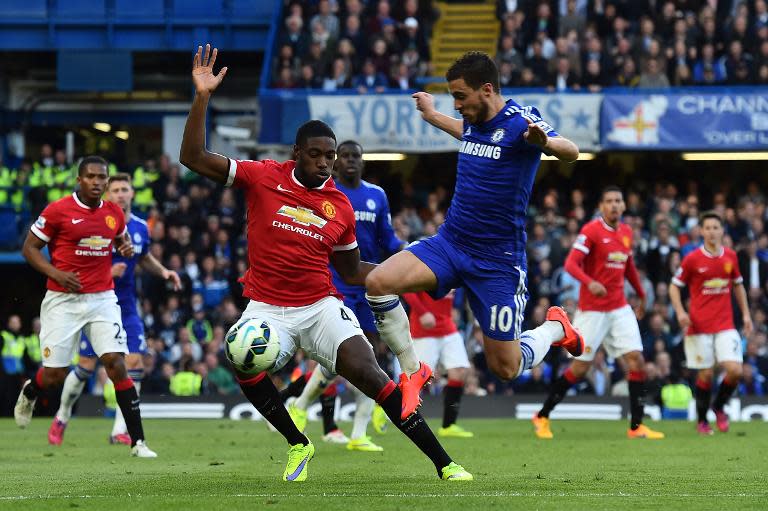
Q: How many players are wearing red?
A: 5